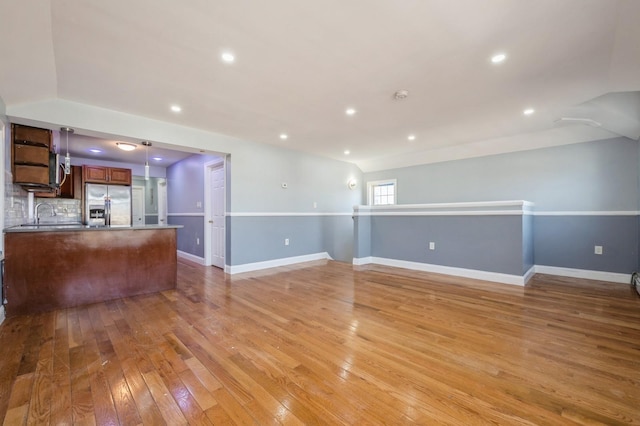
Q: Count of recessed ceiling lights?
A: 10